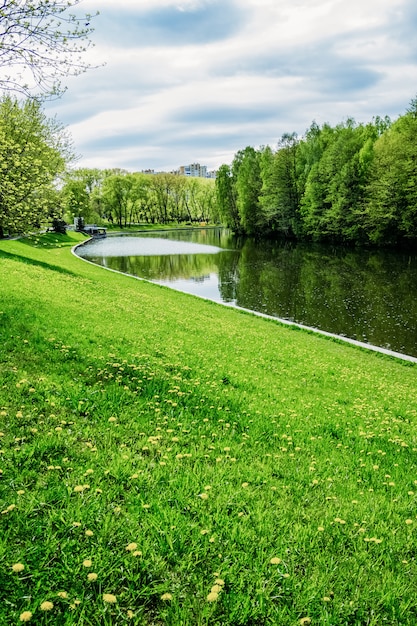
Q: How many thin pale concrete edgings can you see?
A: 1